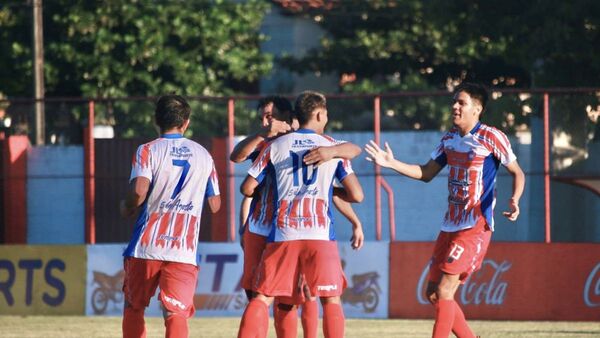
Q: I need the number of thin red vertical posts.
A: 4